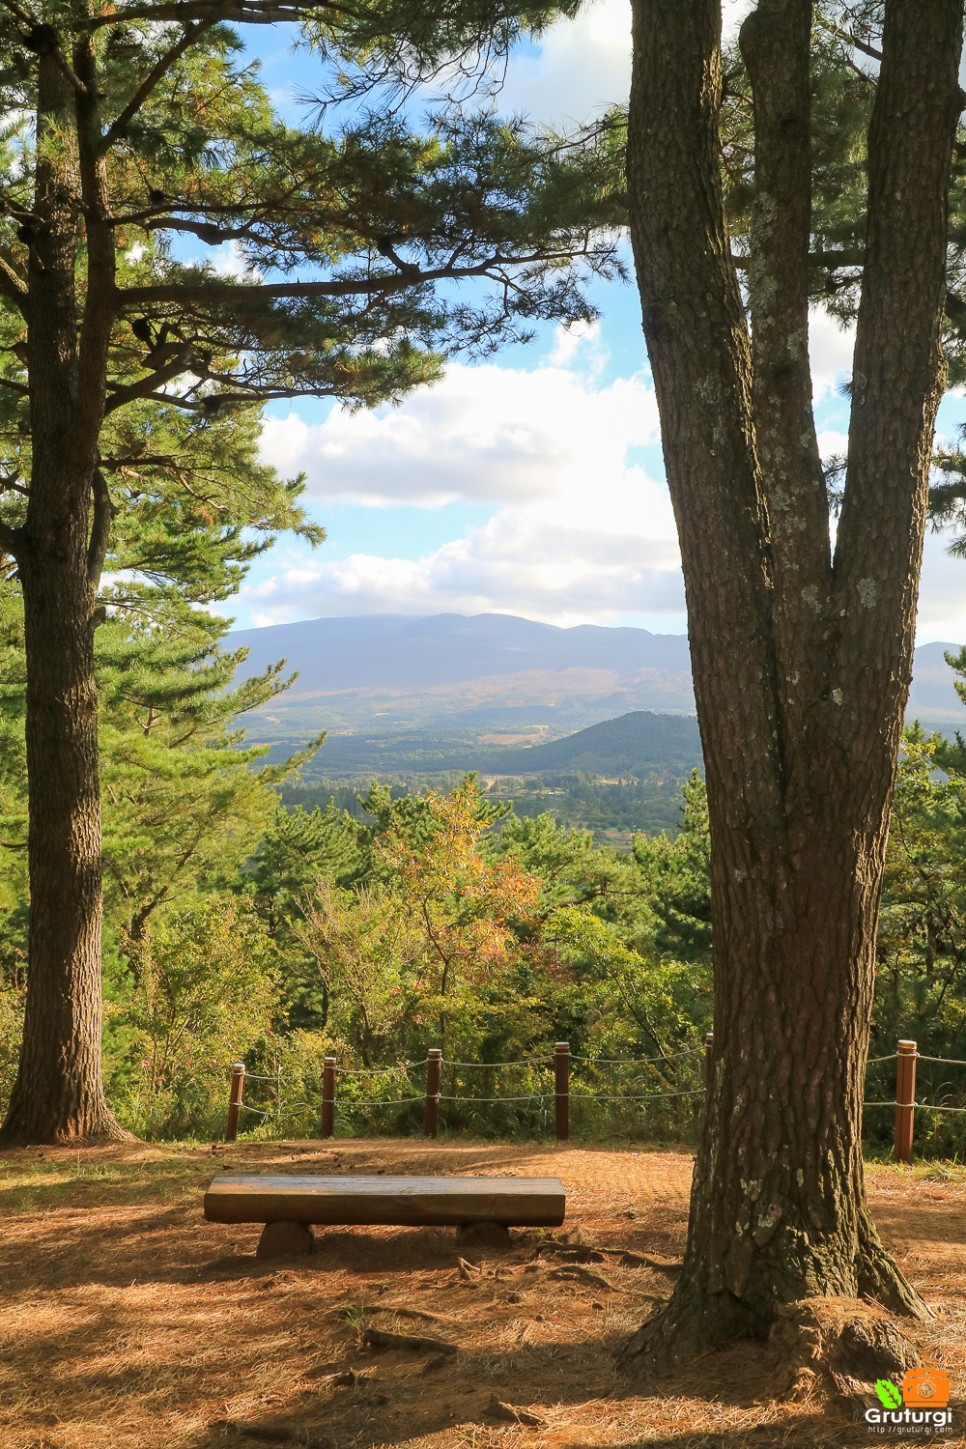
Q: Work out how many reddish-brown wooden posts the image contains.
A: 6